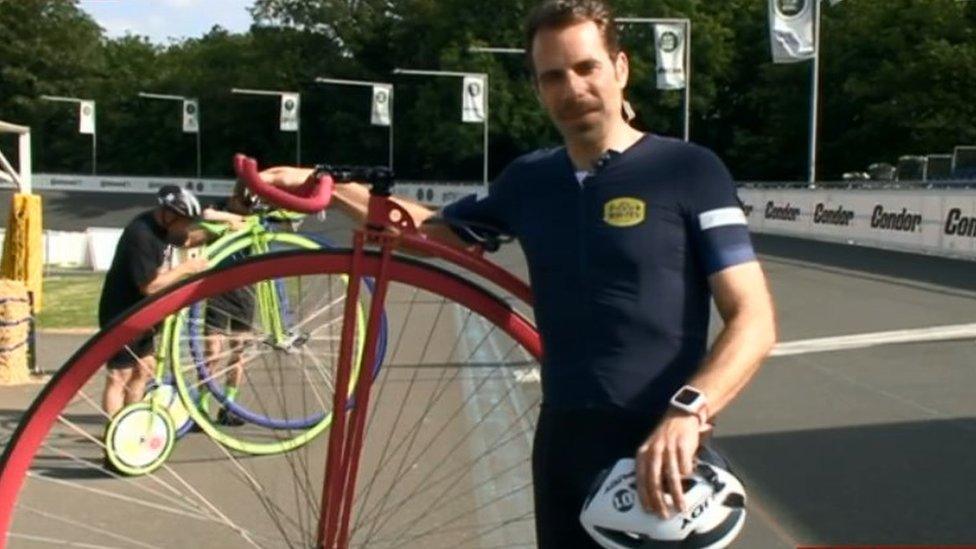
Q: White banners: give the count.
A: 7